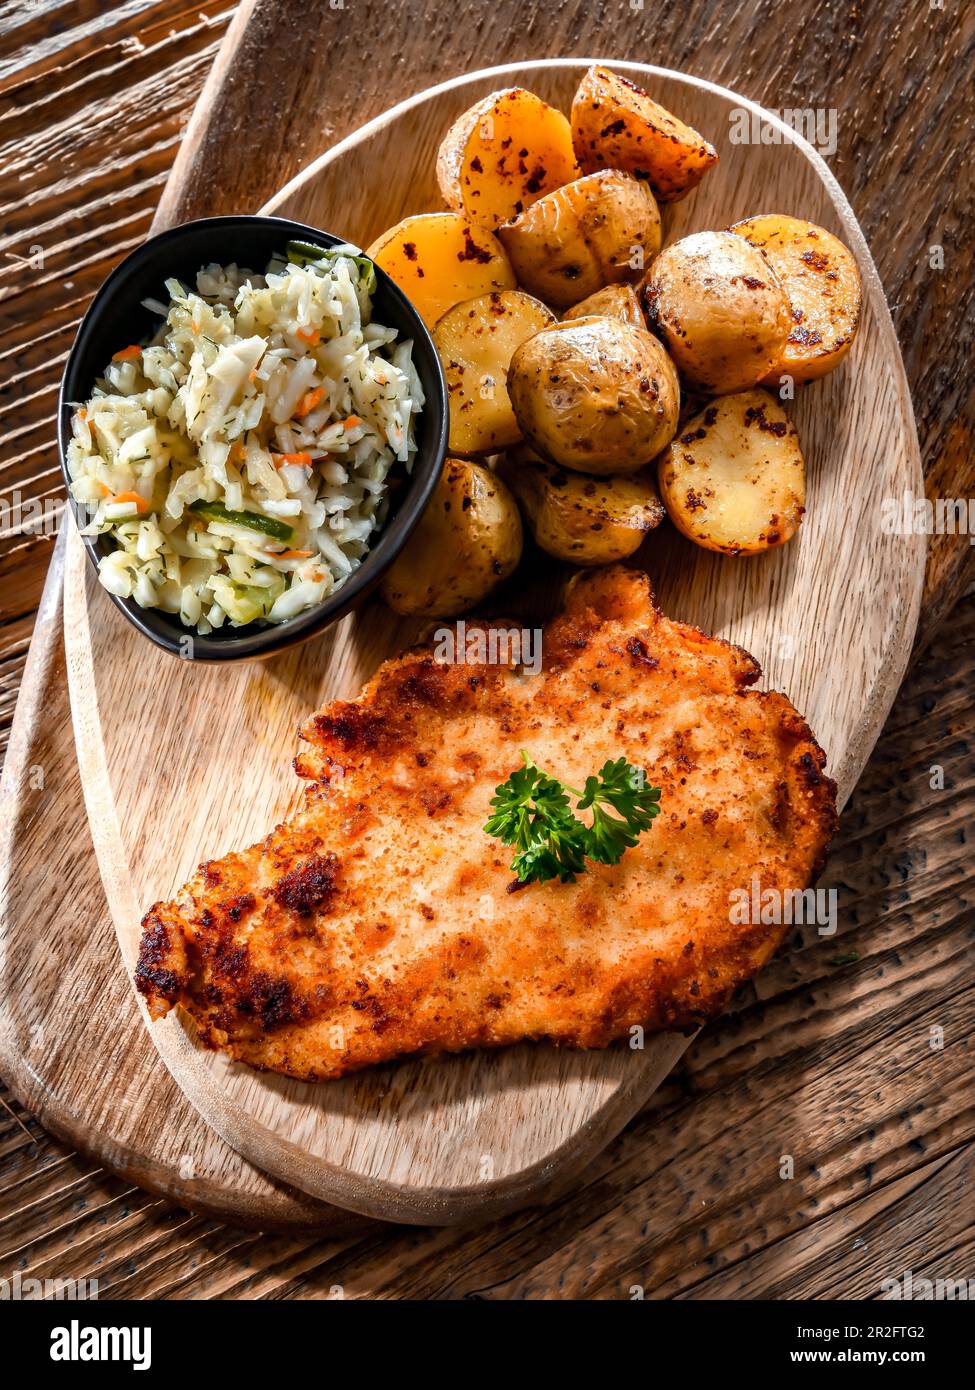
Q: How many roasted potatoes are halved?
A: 12